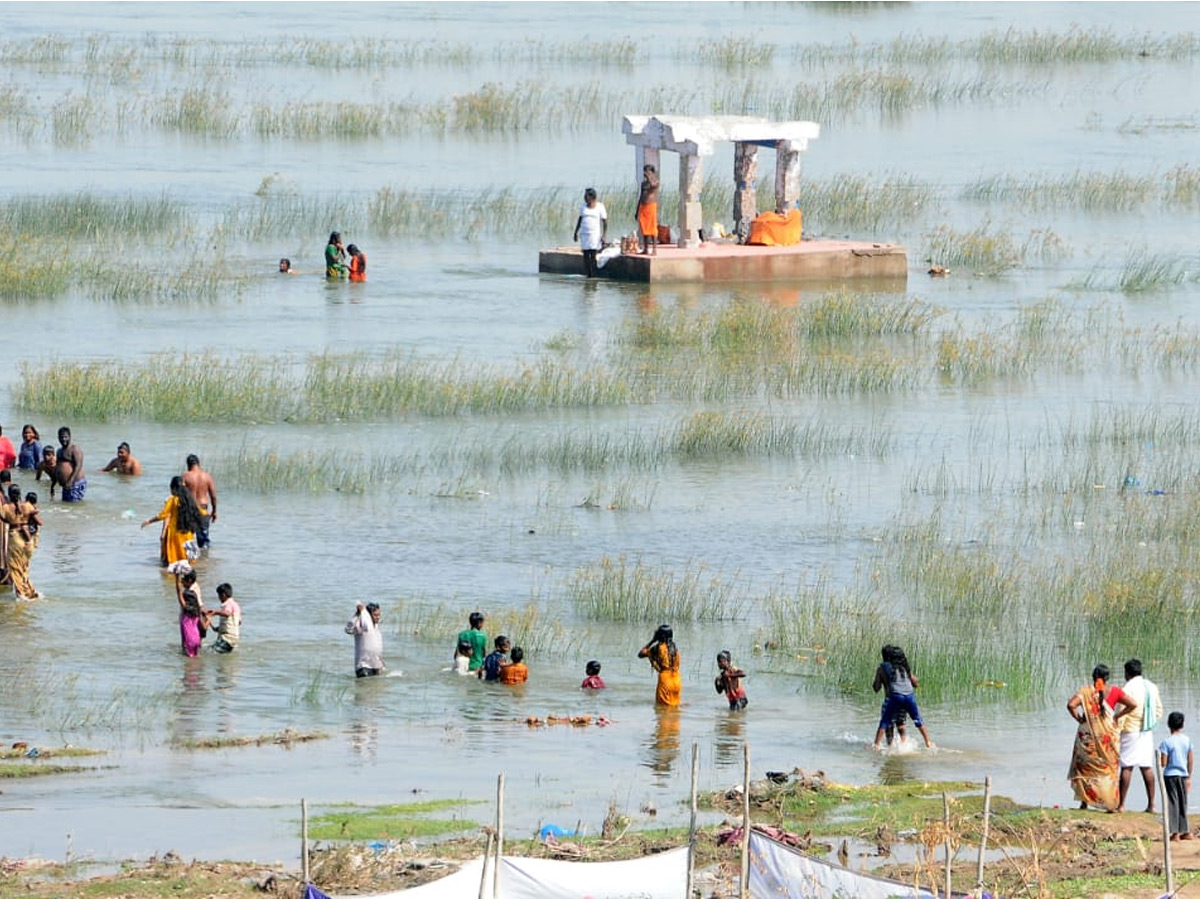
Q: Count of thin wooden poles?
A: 8